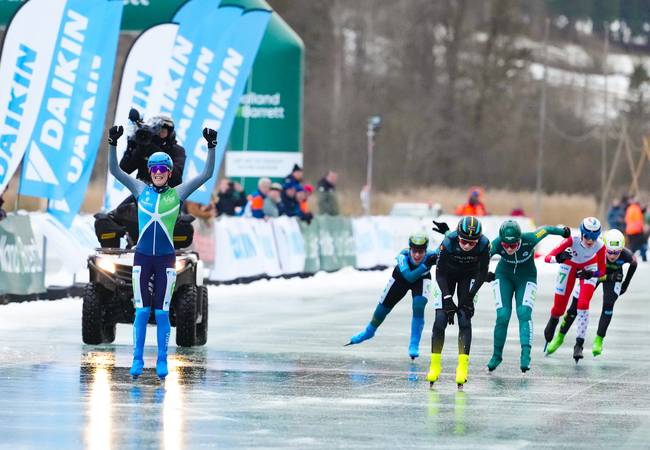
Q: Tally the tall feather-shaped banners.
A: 7